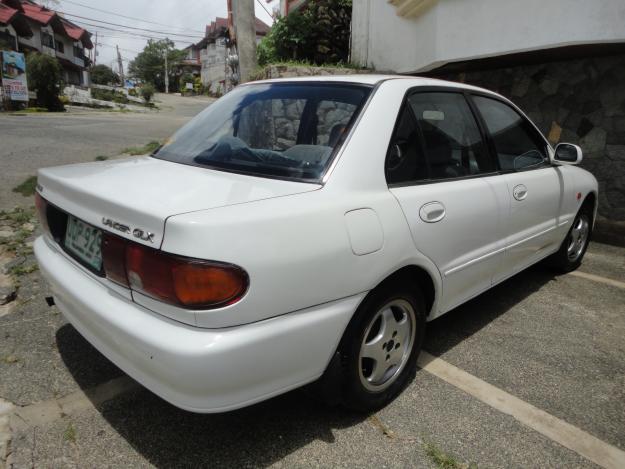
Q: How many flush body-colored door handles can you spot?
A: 2